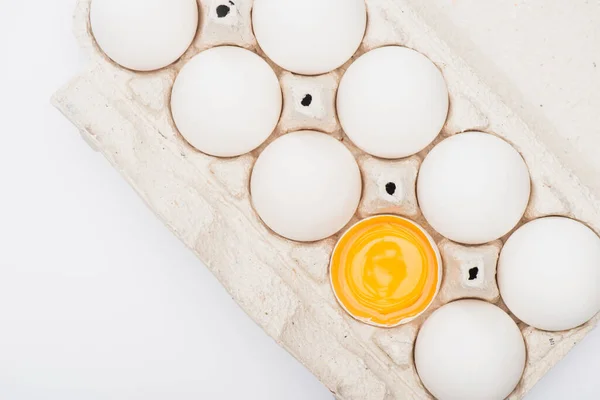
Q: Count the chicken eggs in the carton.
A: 9